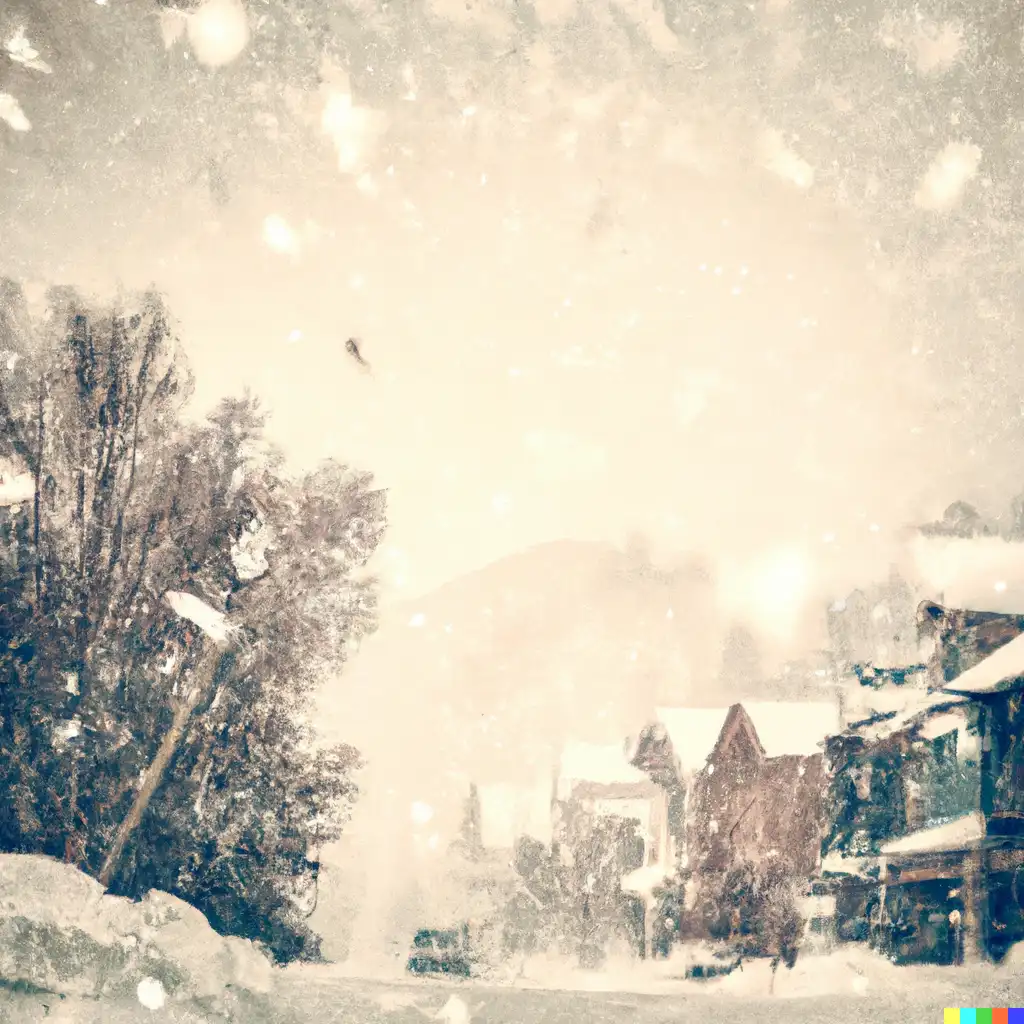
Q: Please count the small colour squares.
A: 5